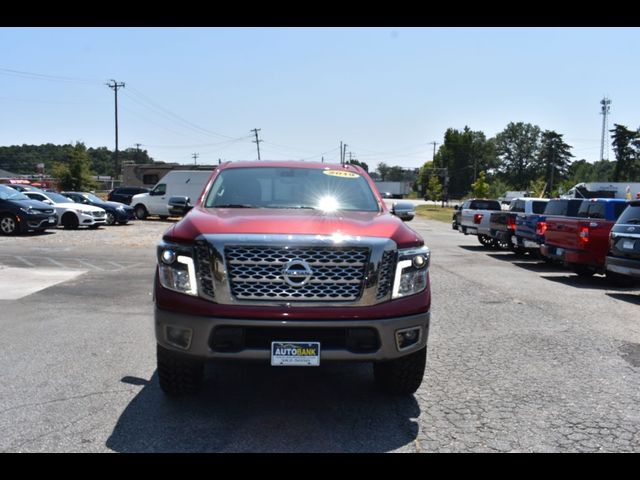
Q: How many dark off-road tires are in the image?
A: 2